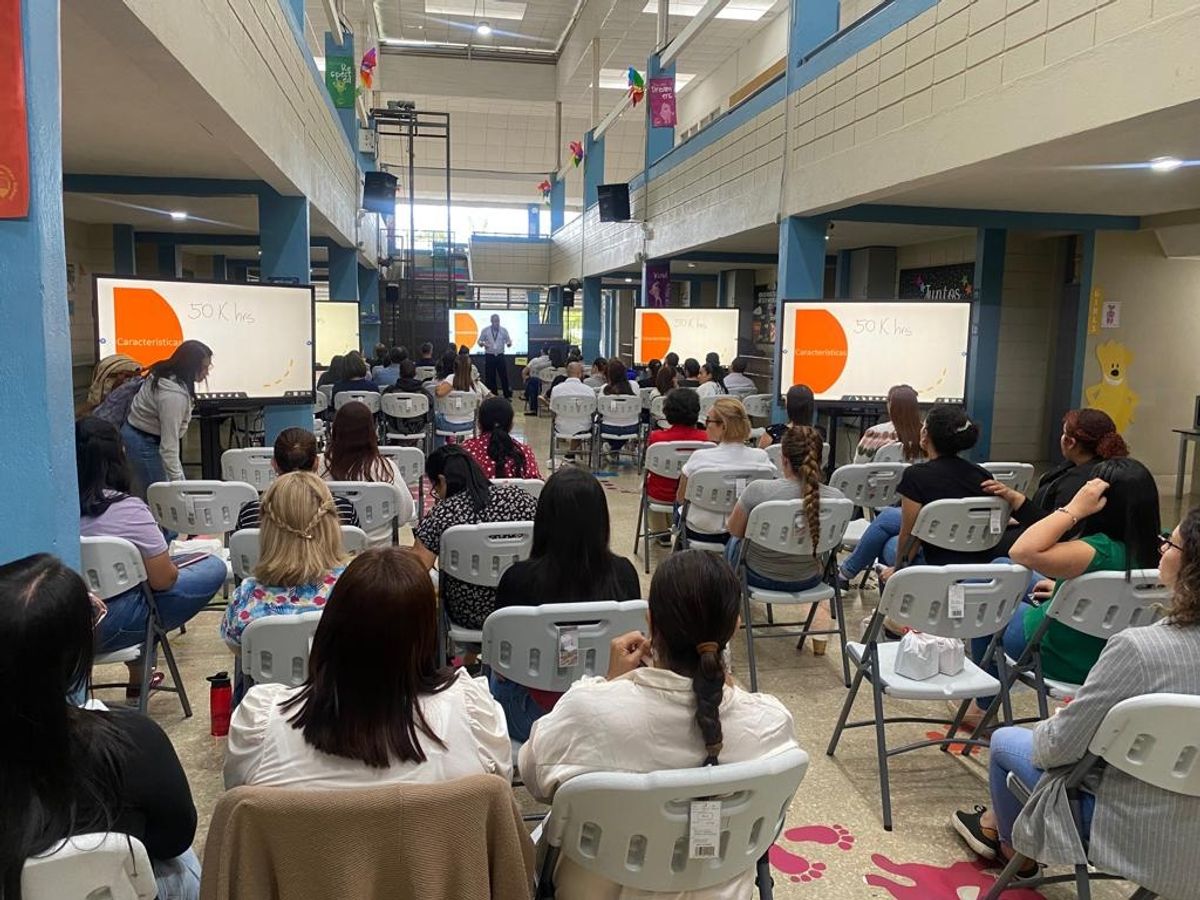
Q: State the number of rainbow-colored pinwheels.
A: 4